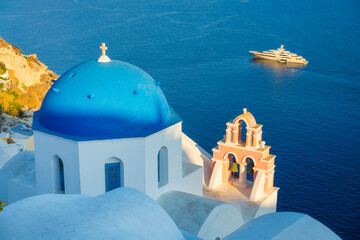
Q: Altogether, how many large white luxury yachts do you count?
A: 1